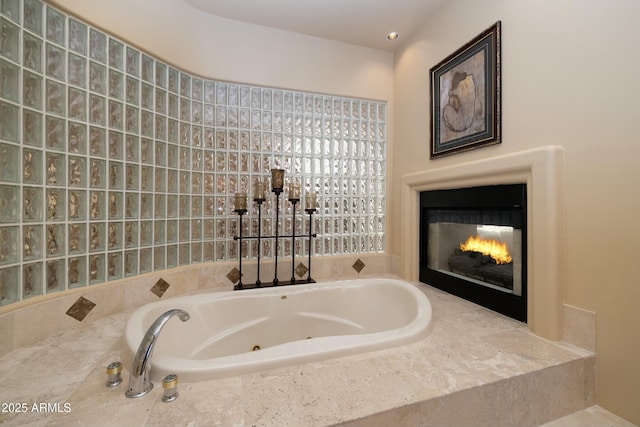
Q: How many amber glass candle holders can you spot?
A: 5